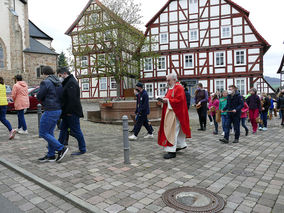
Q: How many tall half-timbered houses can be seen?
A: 2